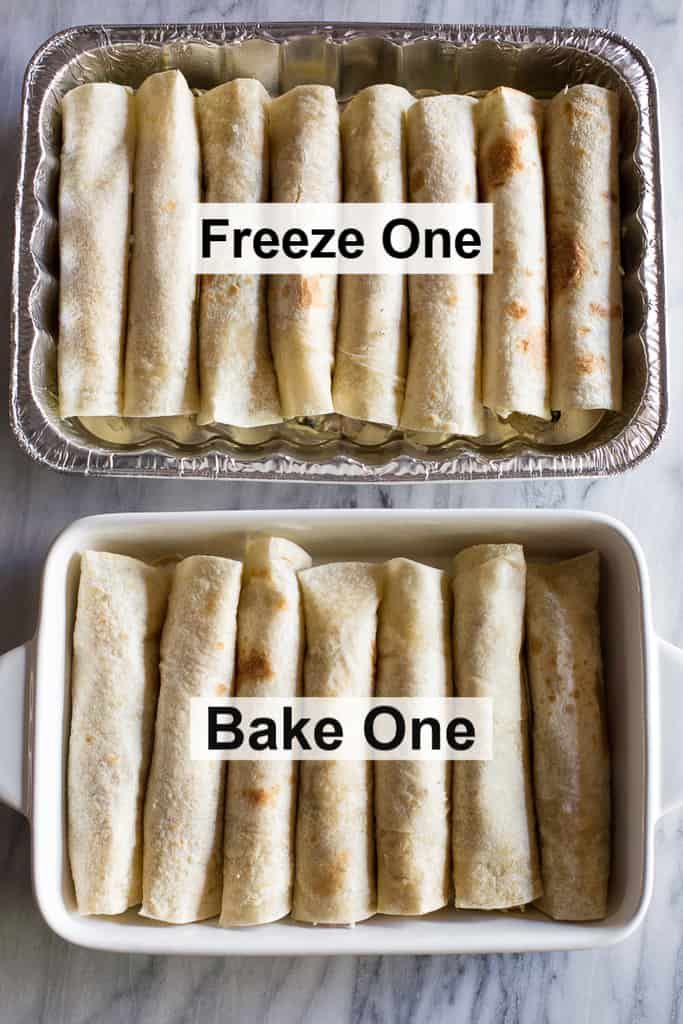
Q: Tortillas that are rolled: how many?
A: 15